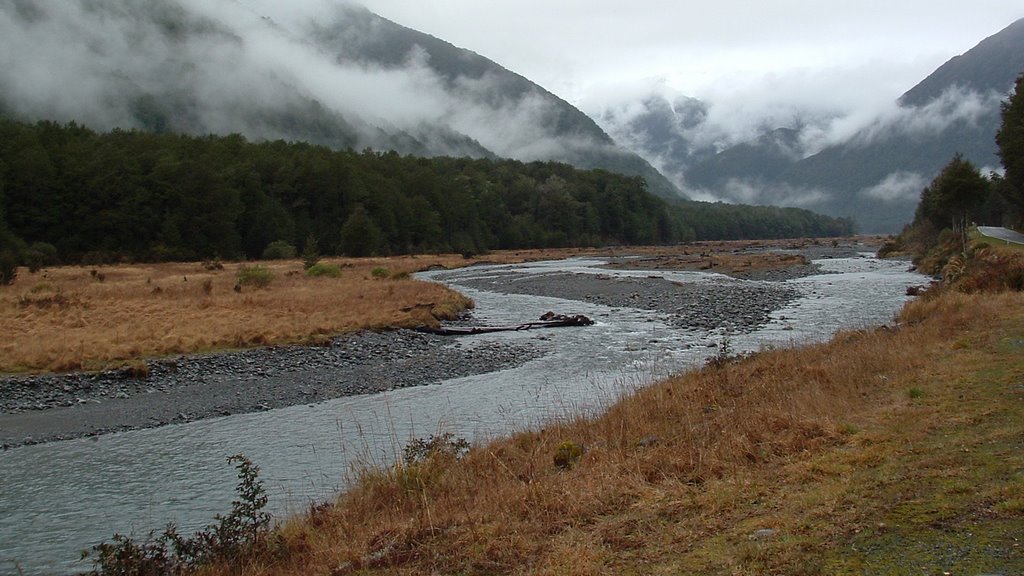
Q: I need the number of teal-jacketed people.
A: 0